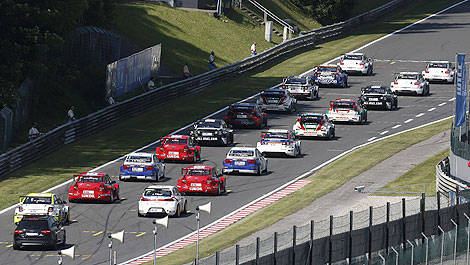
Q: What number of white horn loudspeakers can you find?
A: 4